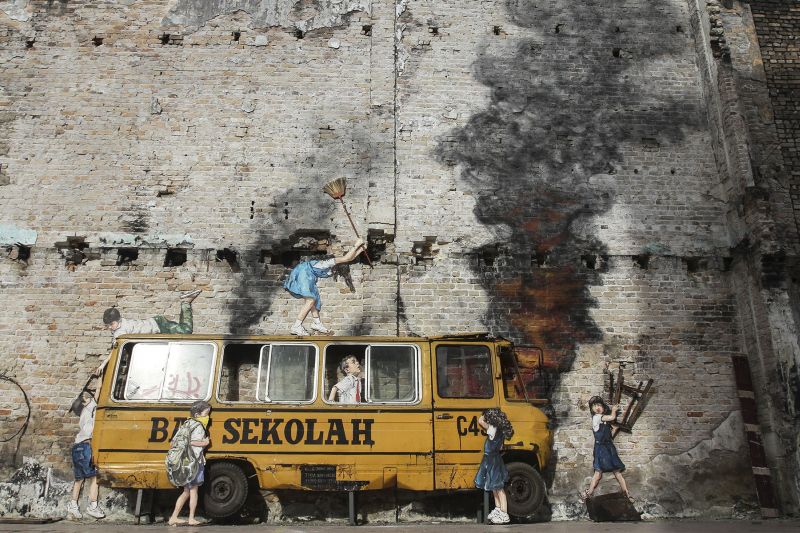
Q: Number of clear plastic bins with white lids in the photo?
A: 0